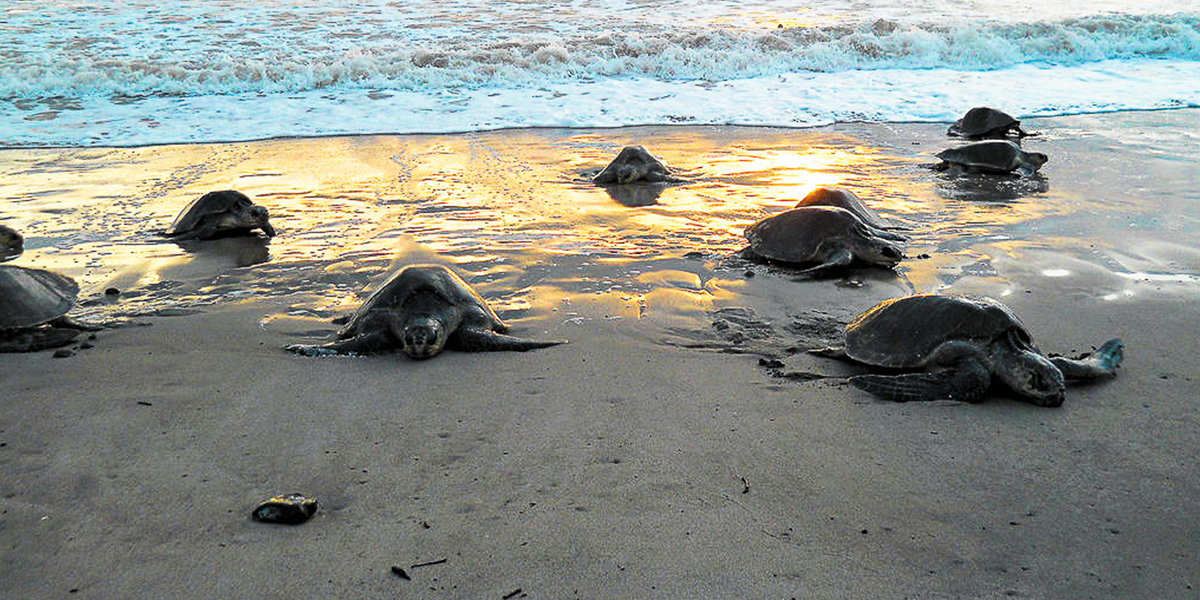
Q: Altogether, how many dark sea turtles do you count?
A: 10